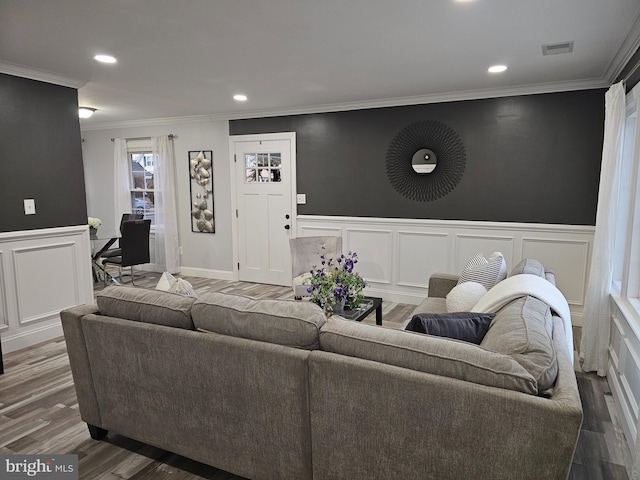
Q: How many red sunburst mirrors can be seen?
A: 0